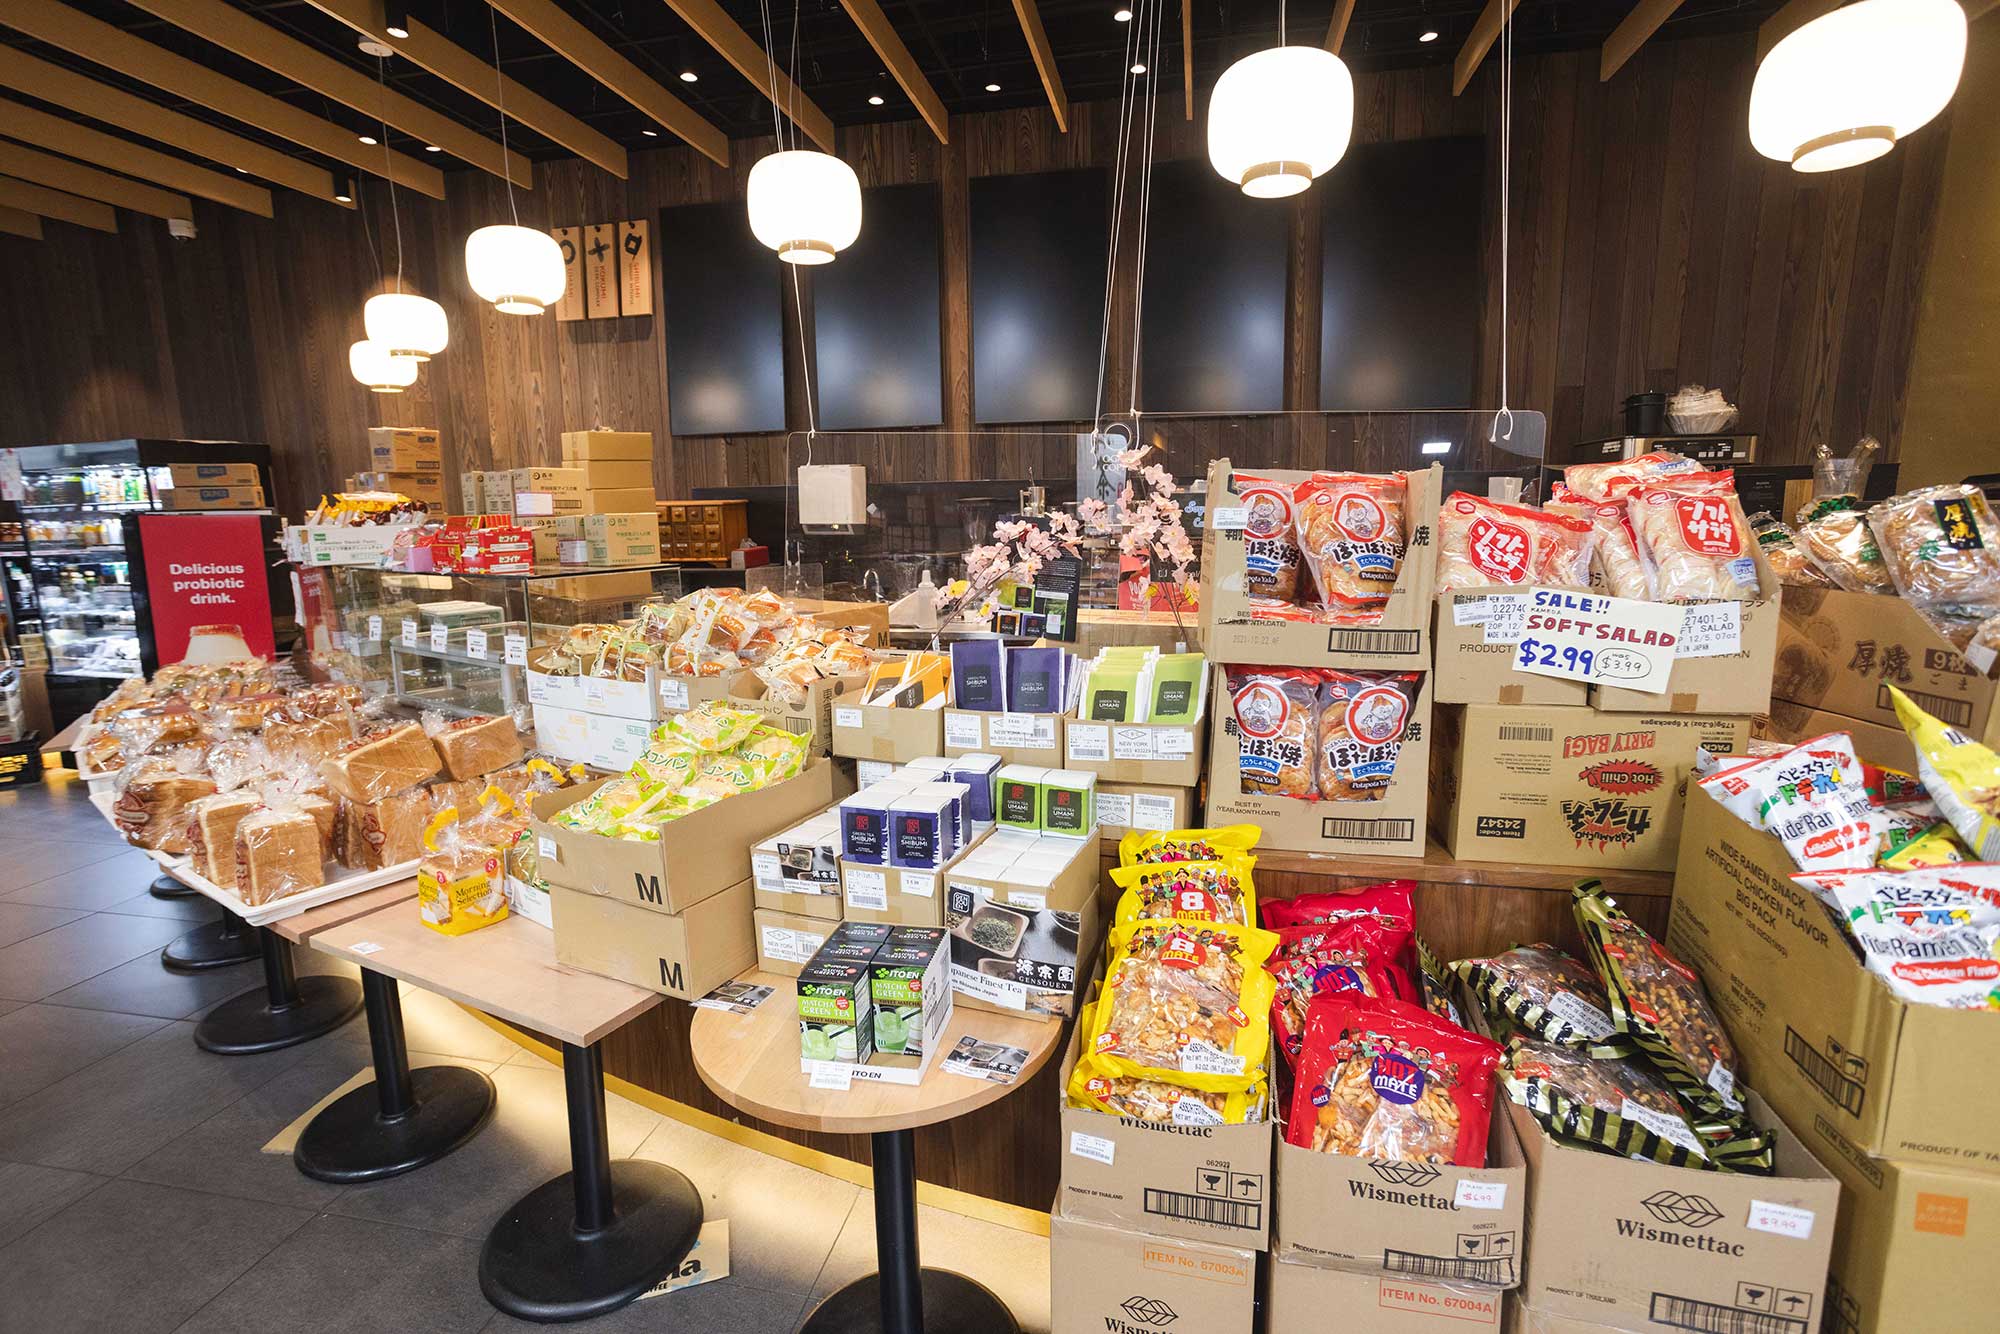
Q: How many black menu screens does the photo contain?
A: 5